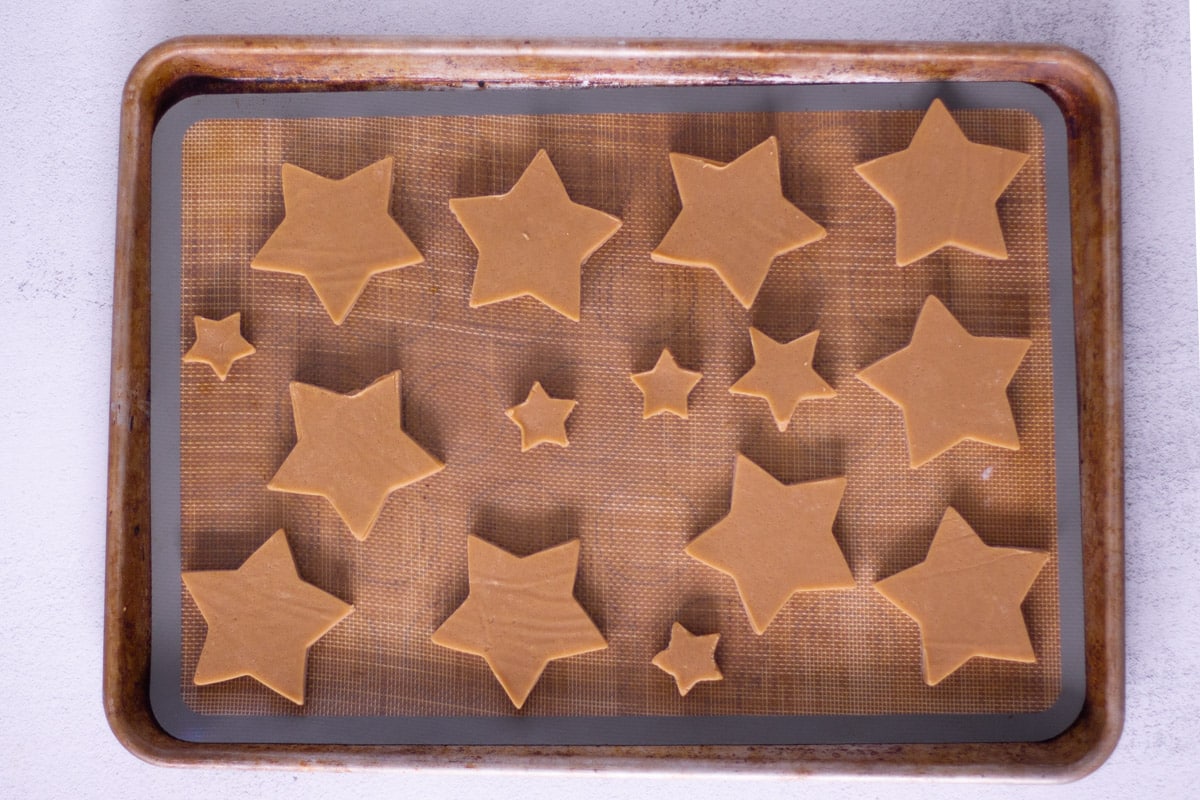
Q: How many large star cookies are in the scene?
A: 10